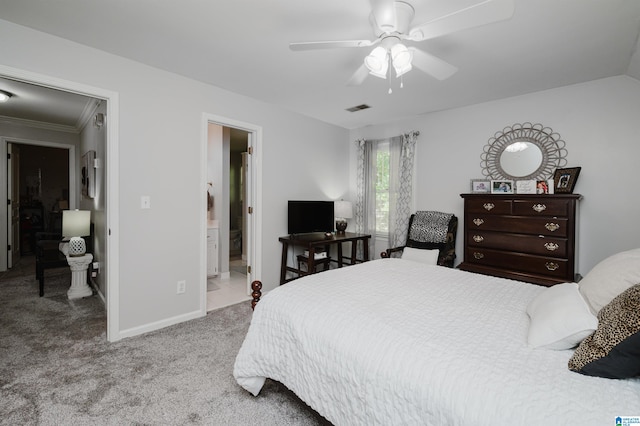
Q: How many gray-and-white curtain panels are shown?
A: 2